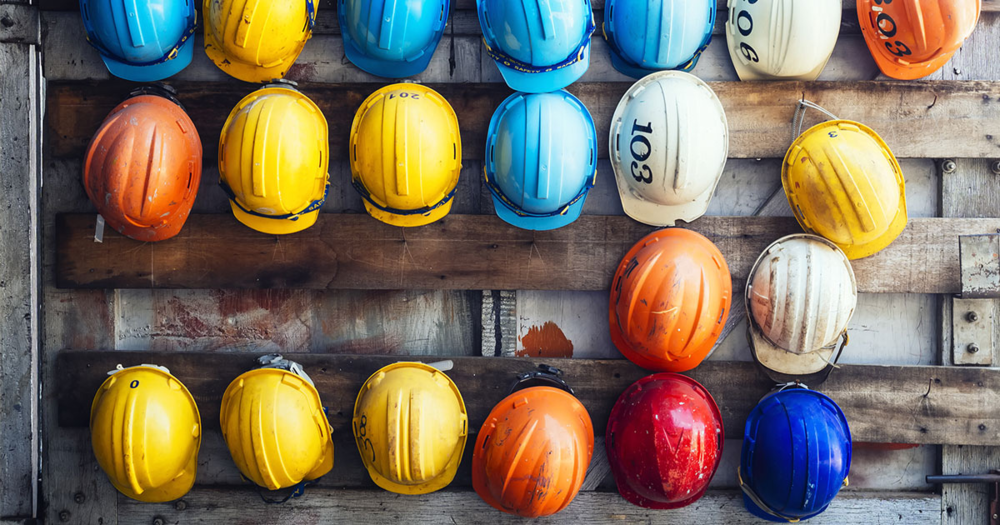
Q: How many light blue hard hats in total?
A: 5